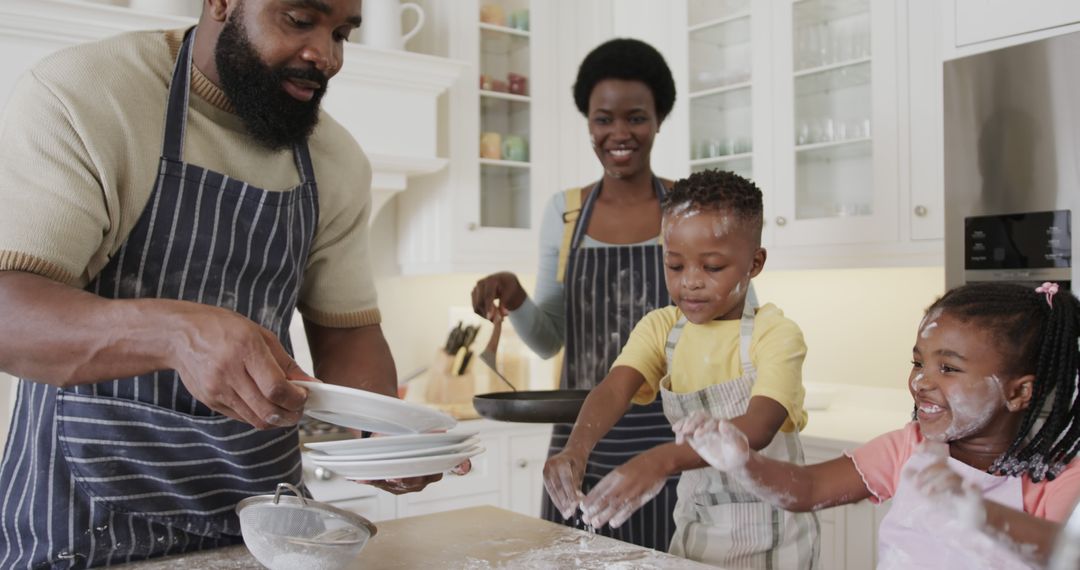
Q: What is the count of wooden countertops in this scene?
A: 1